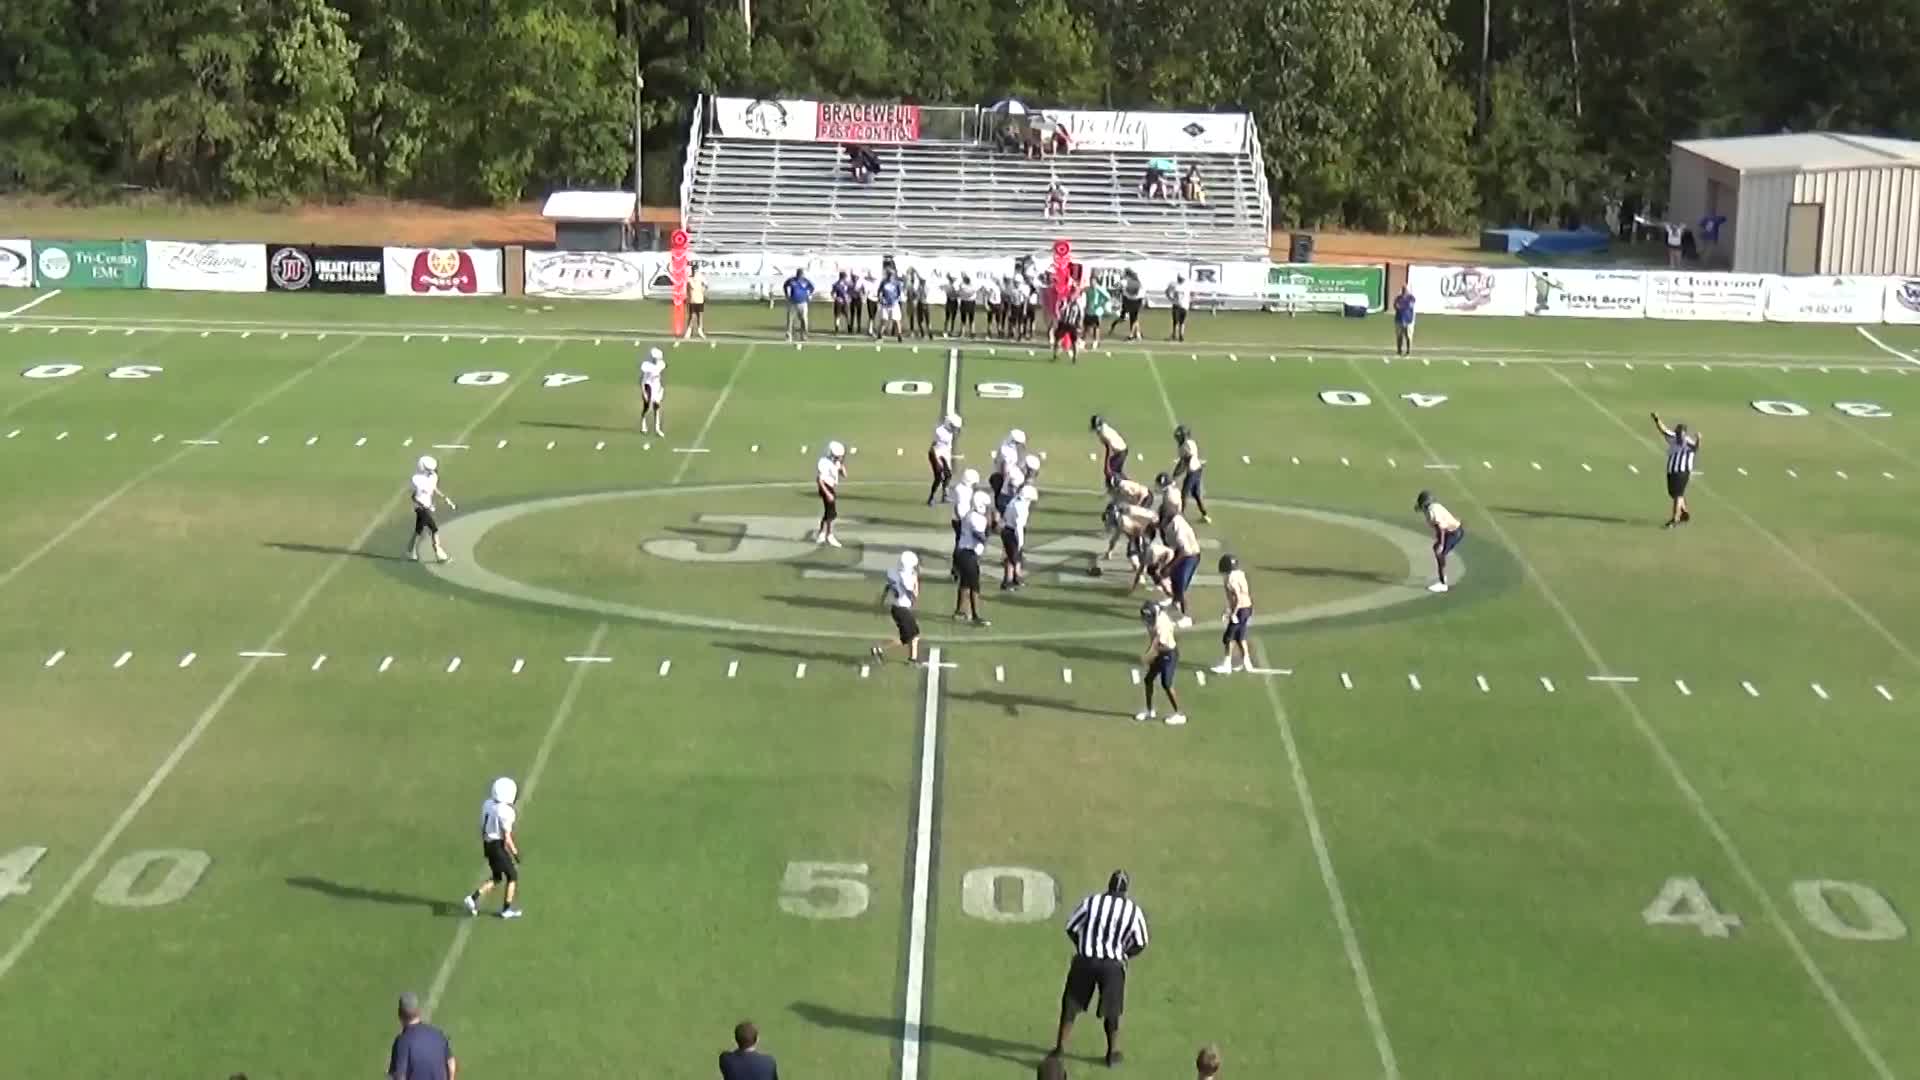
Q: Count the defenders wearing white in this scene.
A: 11